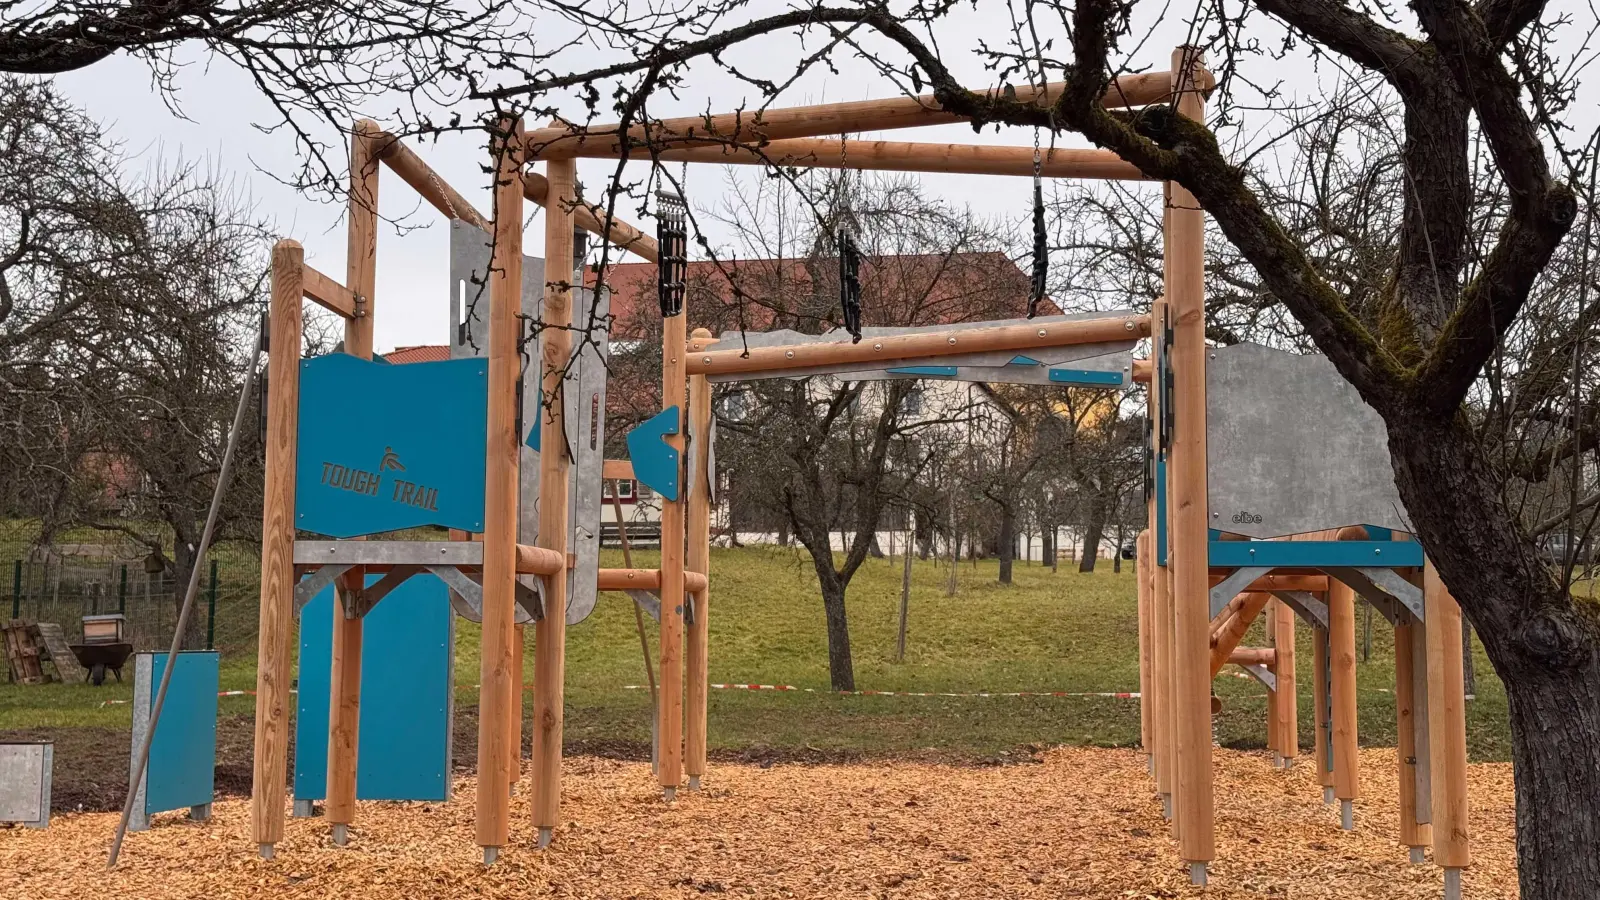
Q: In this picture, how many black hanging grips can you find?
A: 3